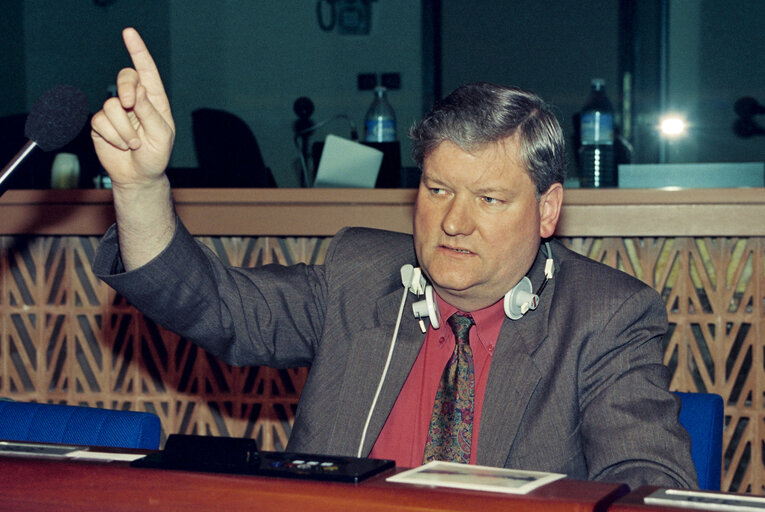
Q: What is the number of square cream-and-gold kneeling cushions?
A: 0